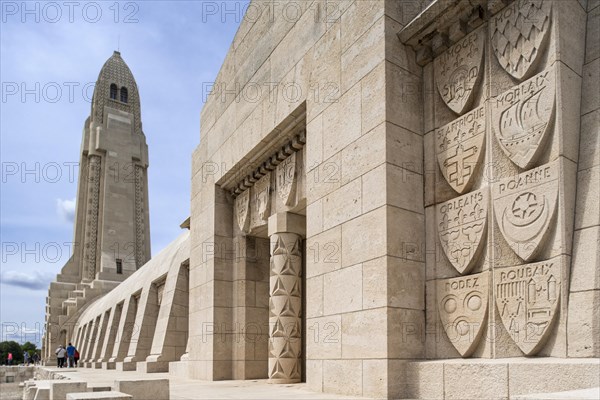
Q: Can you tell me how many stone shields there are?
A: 11